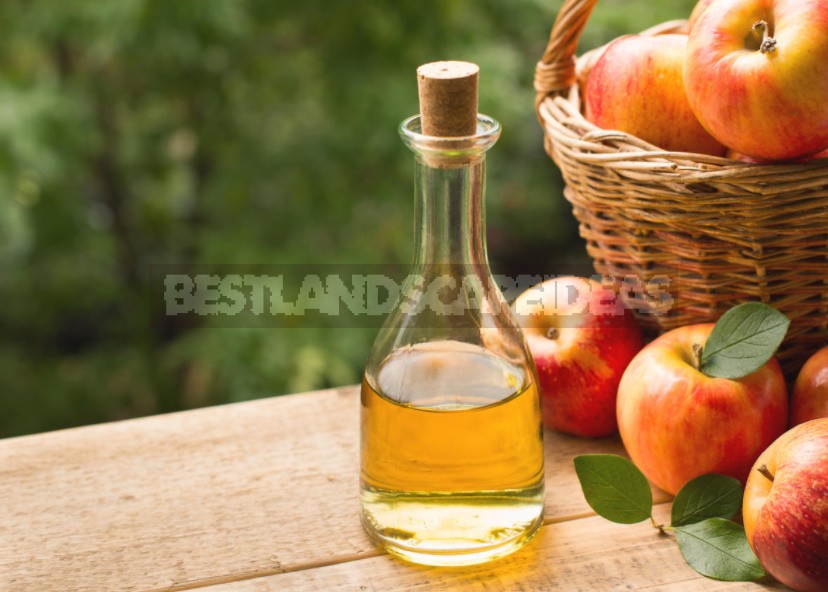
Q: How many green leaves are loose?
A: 3